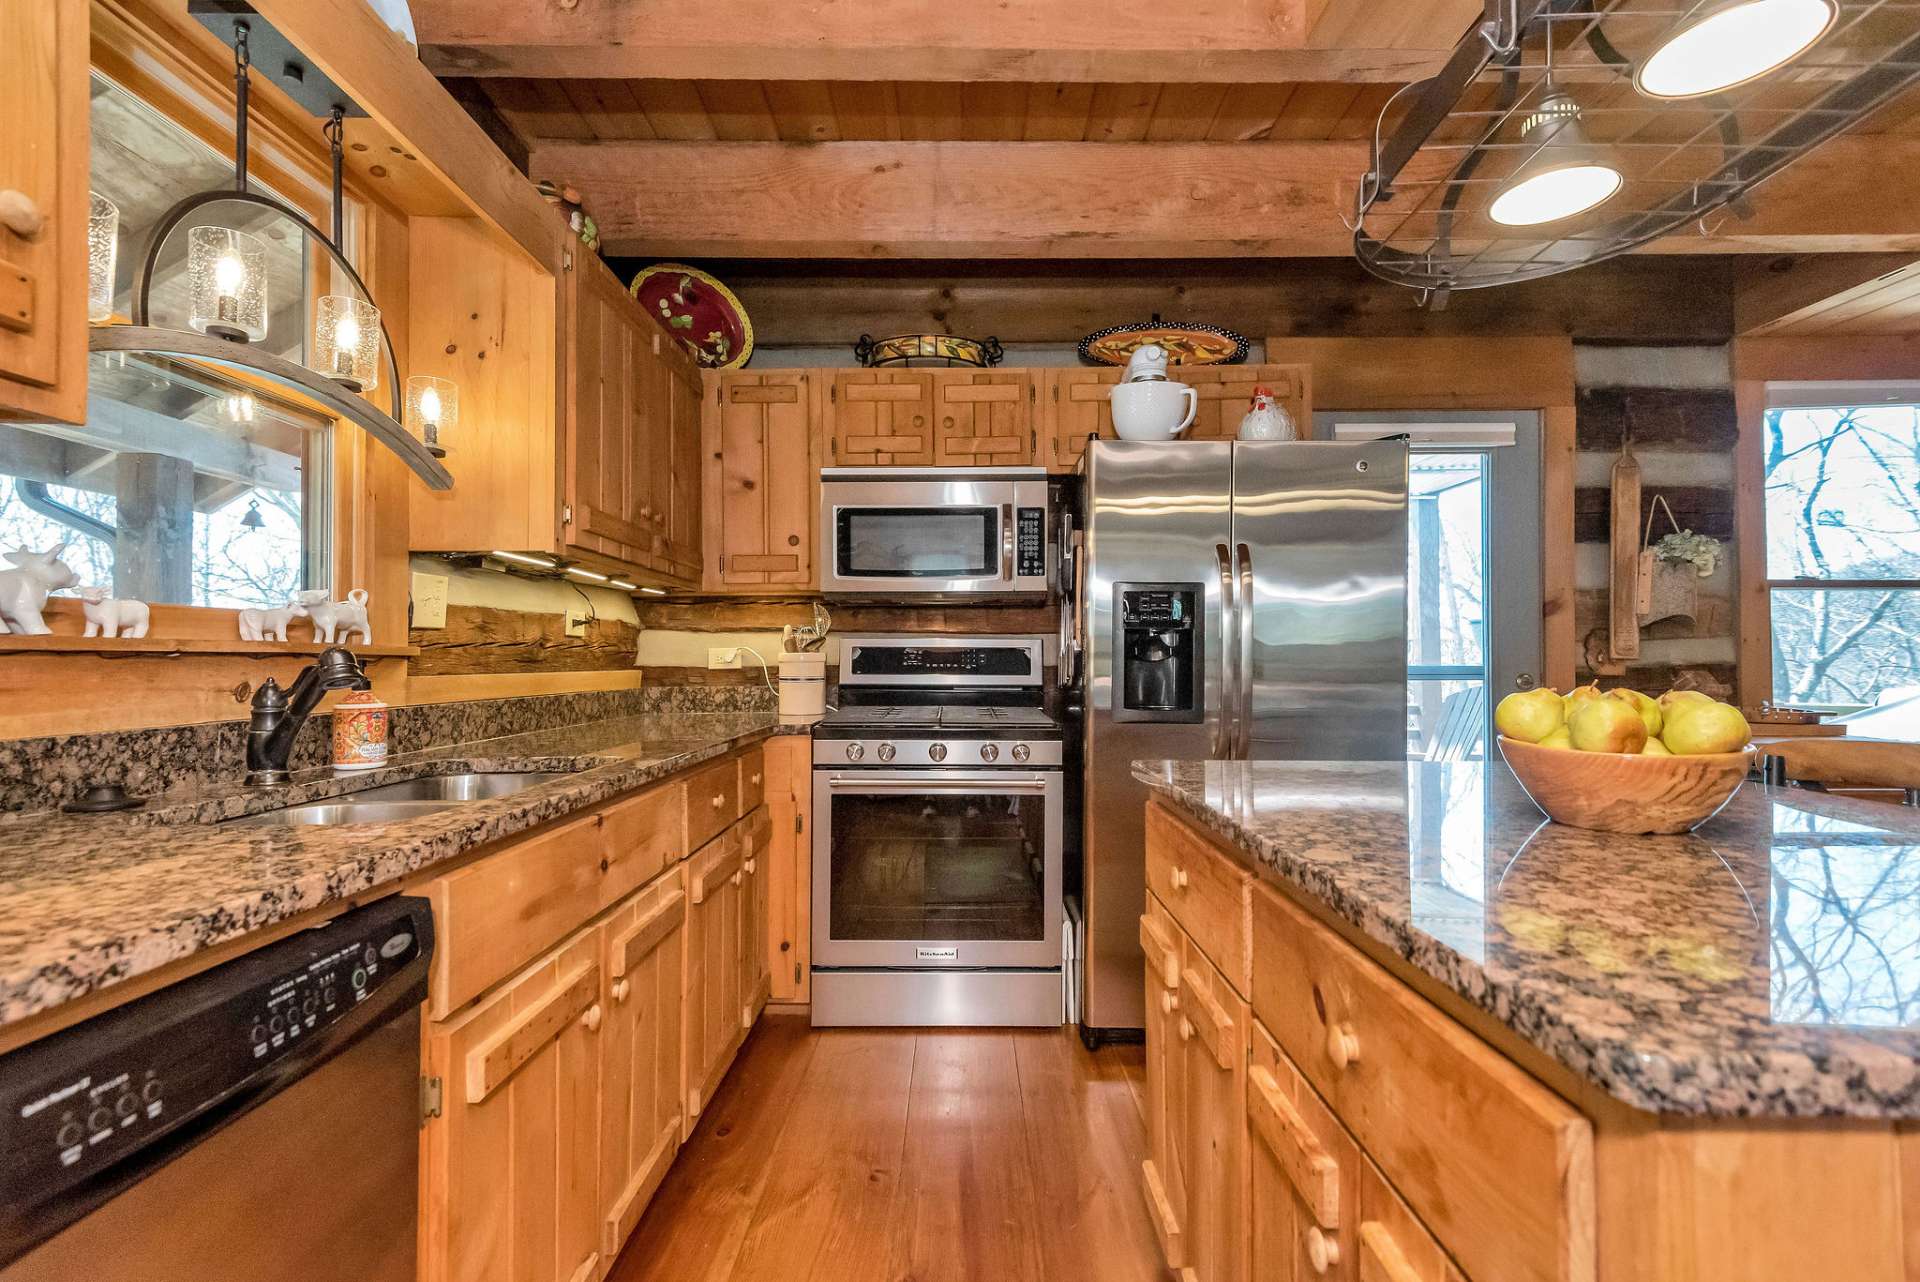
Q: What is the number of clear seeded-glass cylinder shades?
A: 4